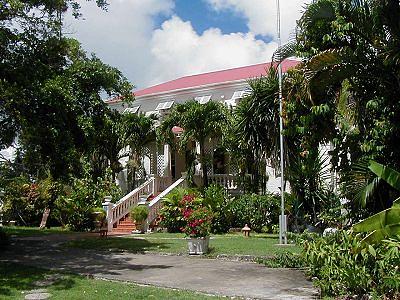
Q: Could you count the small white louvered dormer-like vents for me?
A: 4